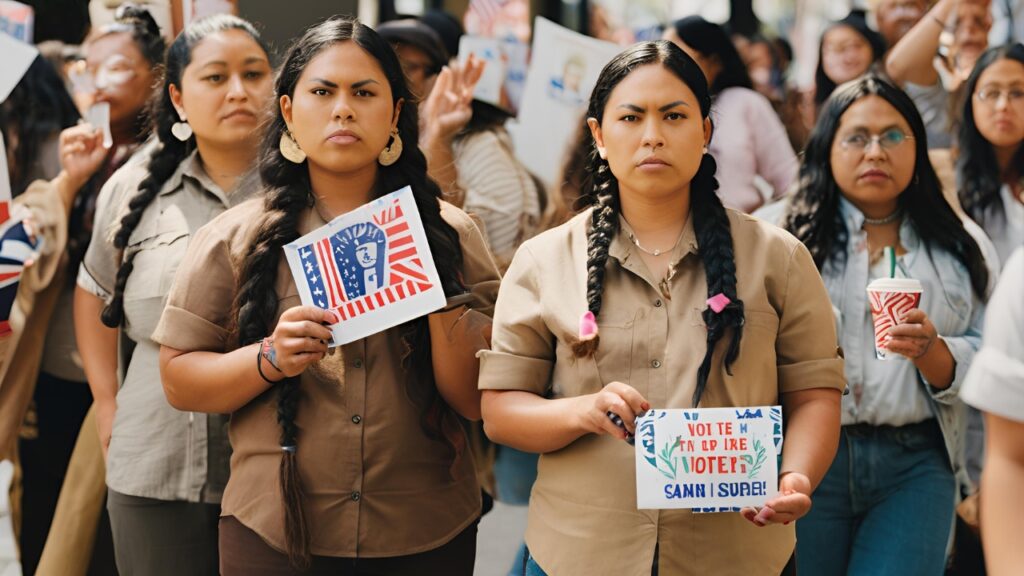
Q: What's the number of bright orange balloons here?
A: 0